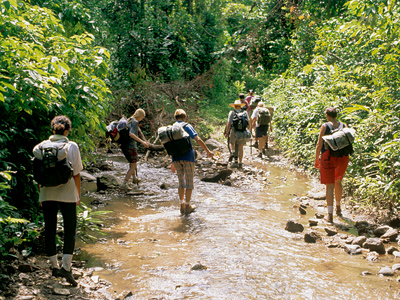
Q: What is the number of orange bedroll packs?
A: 0